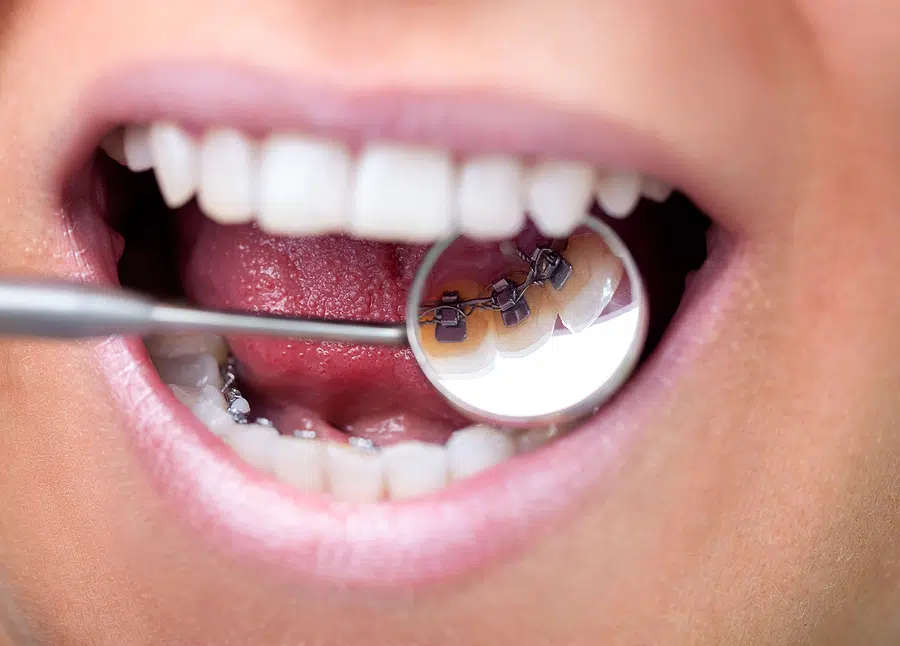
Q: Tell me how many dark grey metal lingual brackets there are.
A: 3